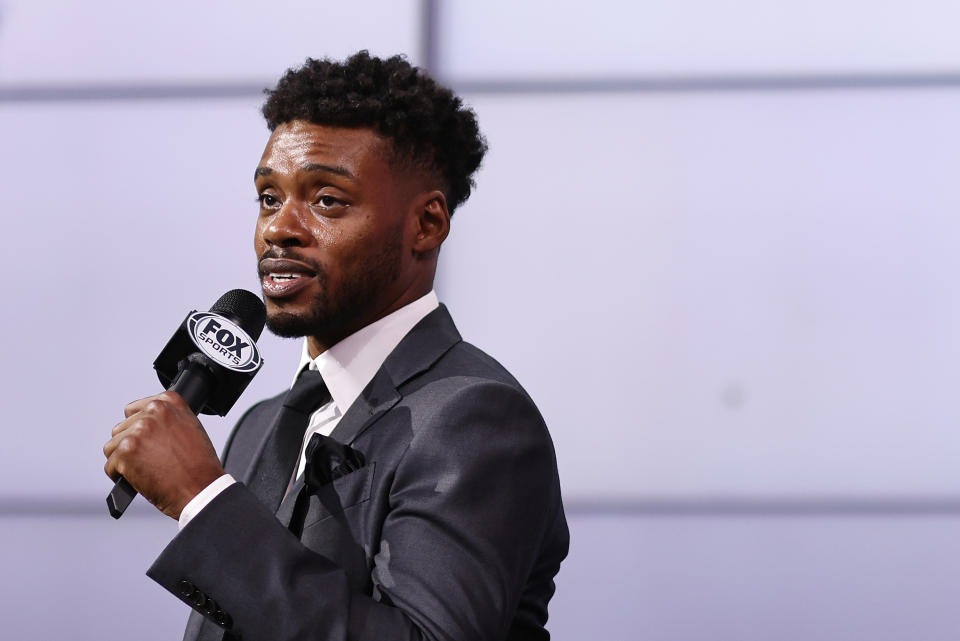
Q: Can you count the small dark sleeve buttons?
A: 4